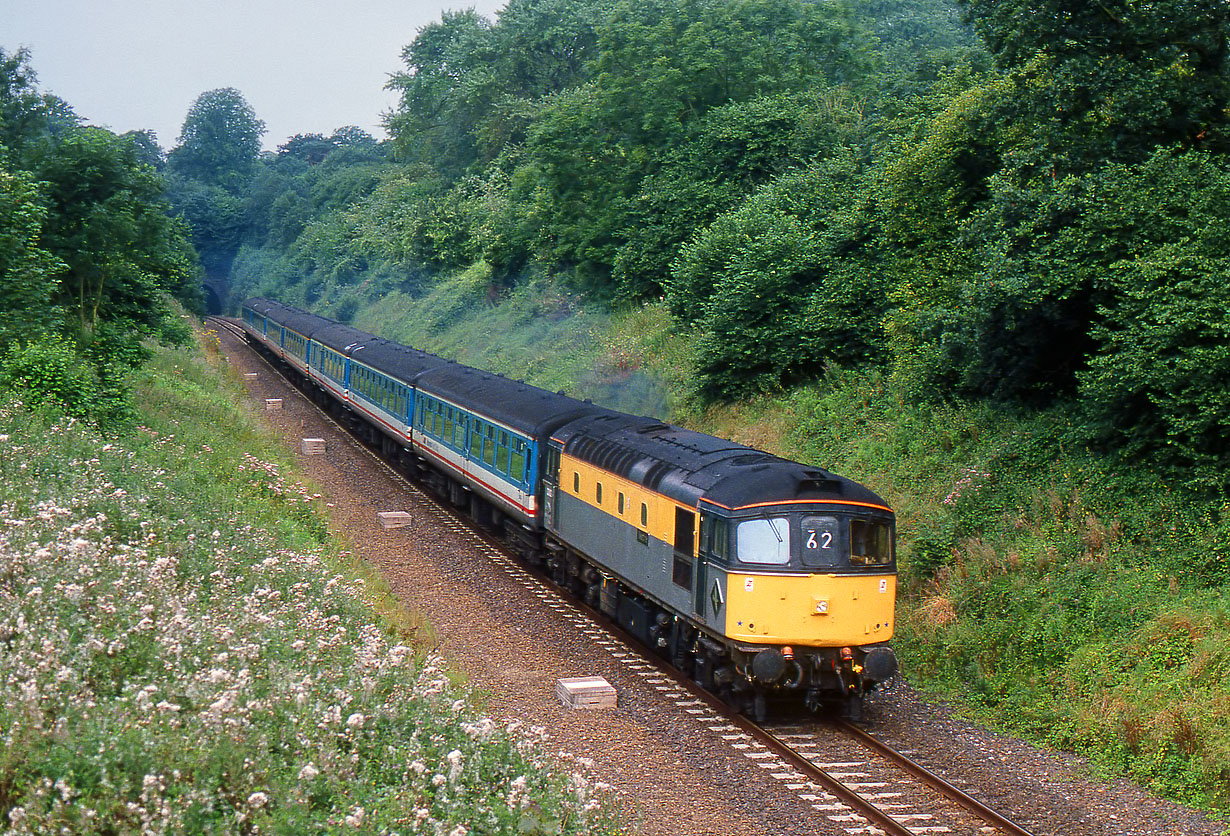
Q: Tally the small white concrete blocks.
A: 5